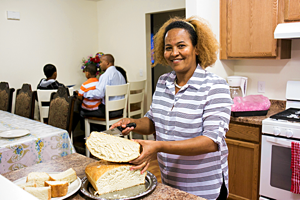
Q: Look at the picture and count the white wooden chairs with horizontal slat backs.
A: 3